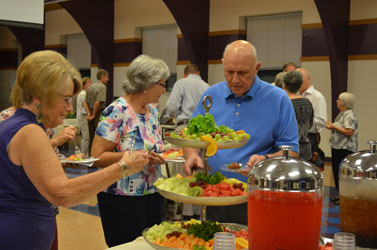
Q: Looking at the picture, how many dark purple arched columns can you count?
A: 4